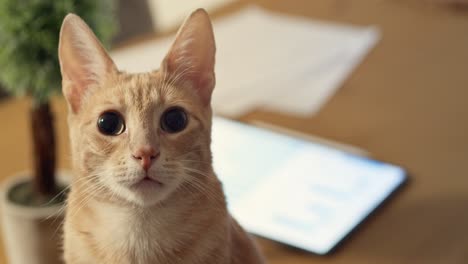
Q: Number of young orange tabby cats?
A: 1